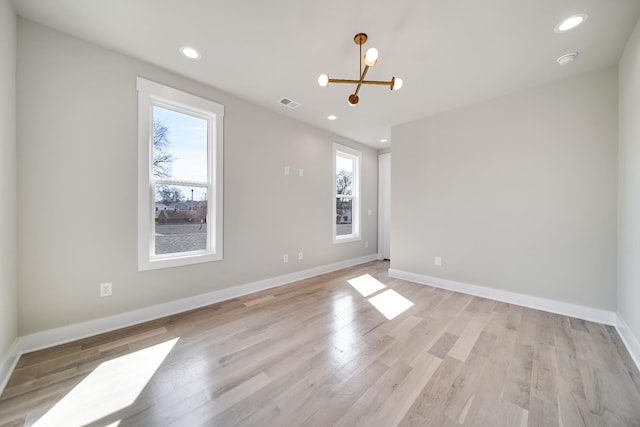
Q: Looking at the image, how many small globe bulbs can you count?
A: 4